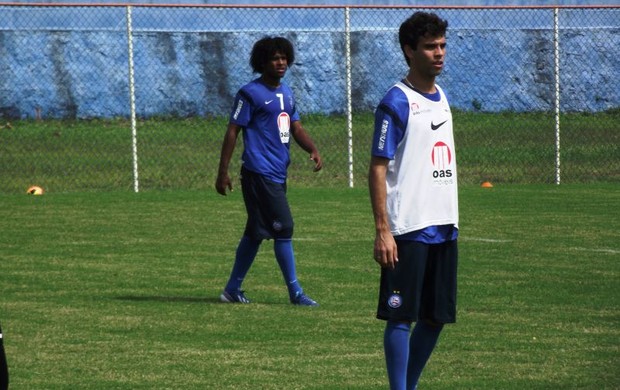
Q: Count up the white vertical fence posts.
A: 3